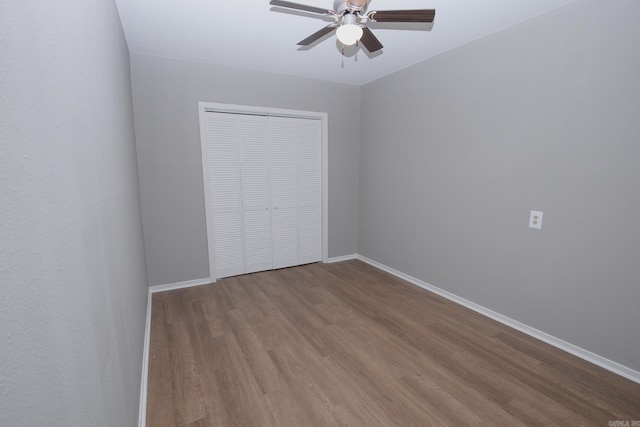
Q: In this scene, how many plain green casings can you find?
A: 0